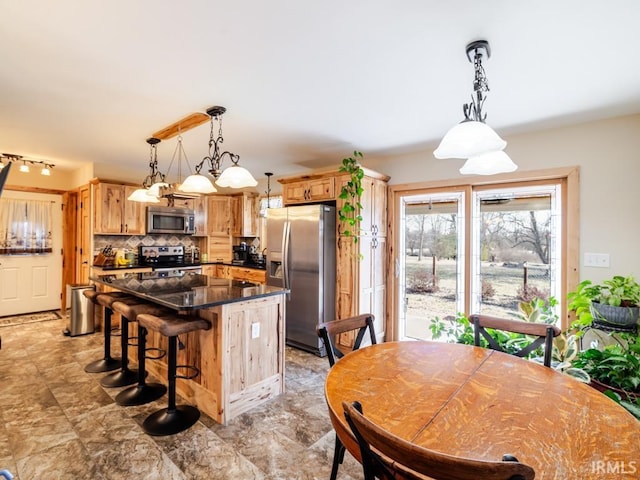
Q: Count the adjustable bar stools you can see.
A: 4